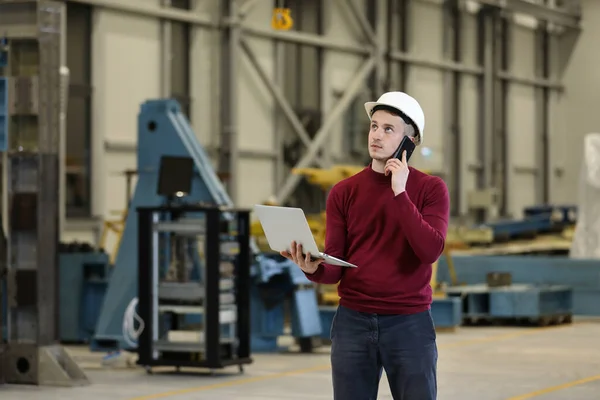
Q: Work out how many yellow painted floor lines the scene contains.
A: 2